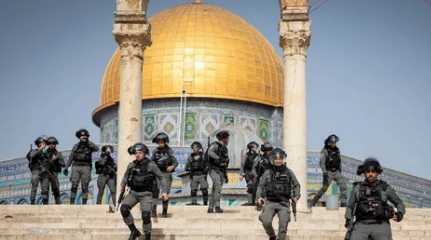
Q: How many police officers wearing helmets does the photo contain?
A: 13